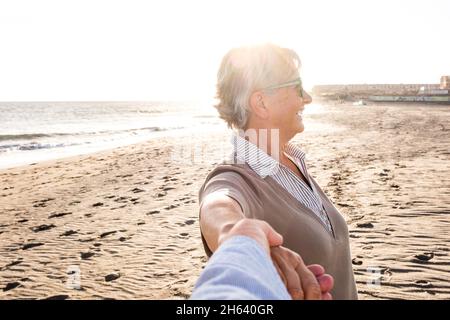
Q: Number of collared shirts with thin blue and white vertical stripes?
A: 1